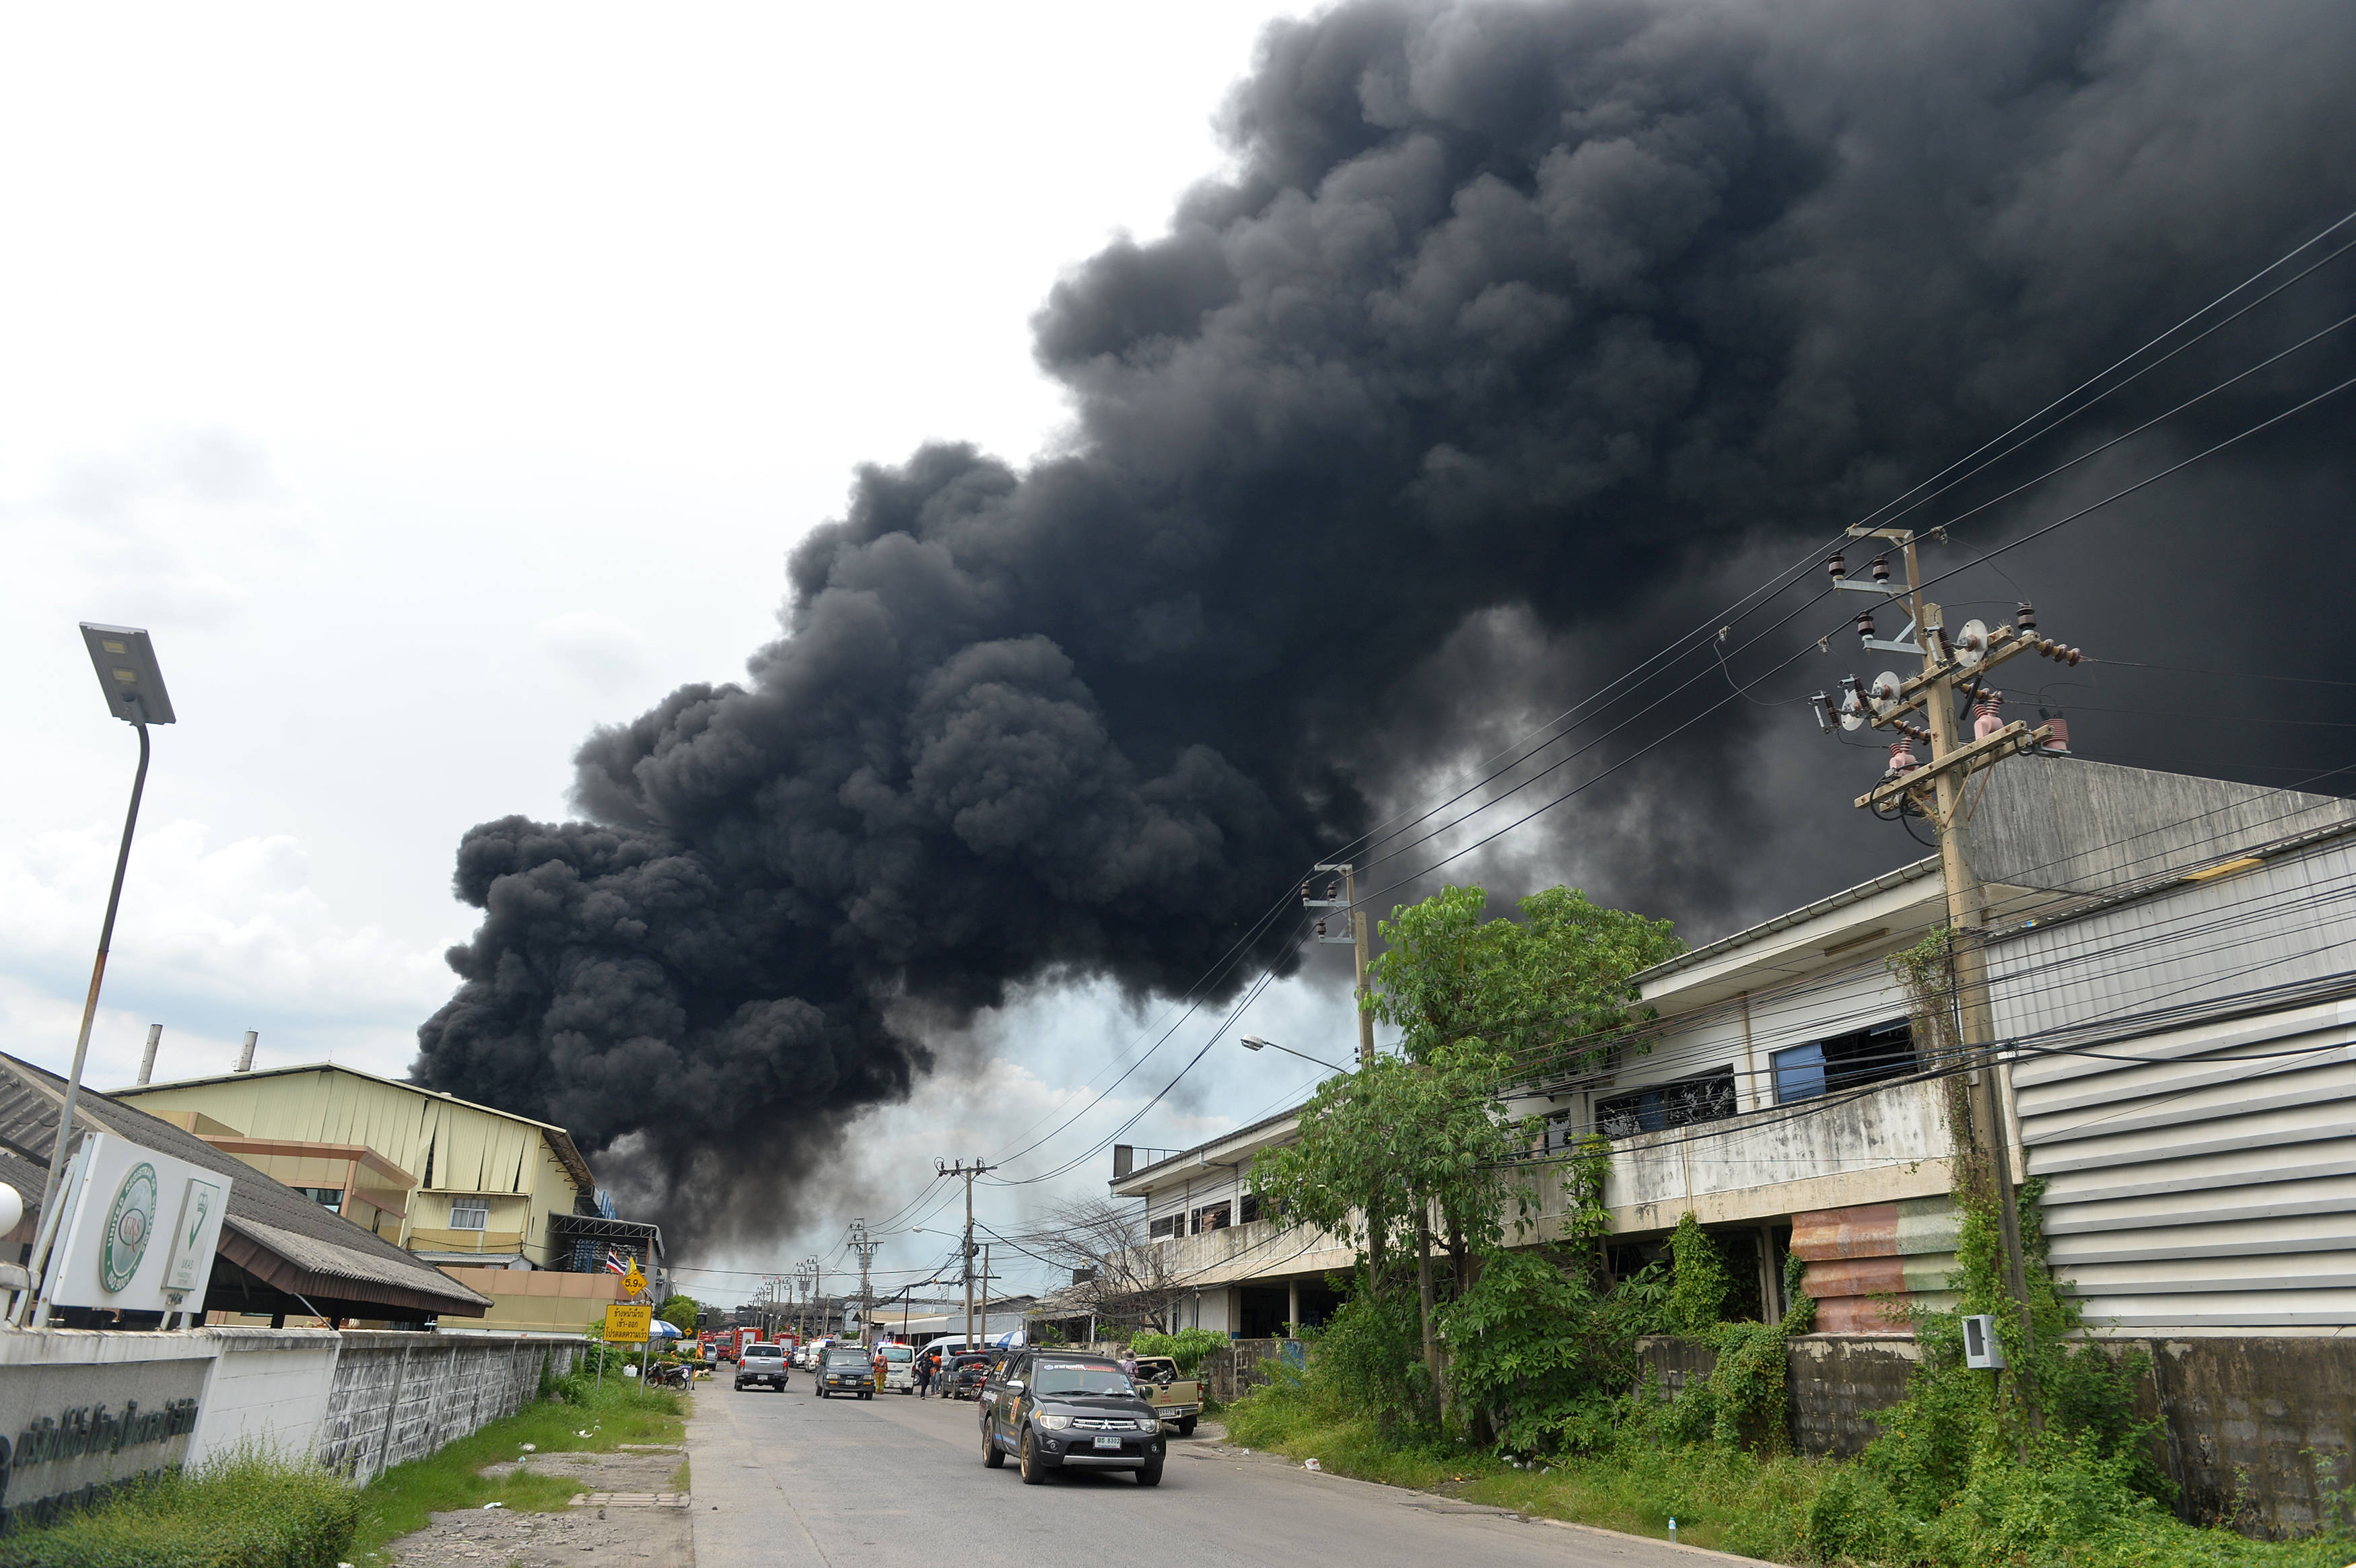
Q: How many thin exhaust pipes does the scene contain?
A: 2